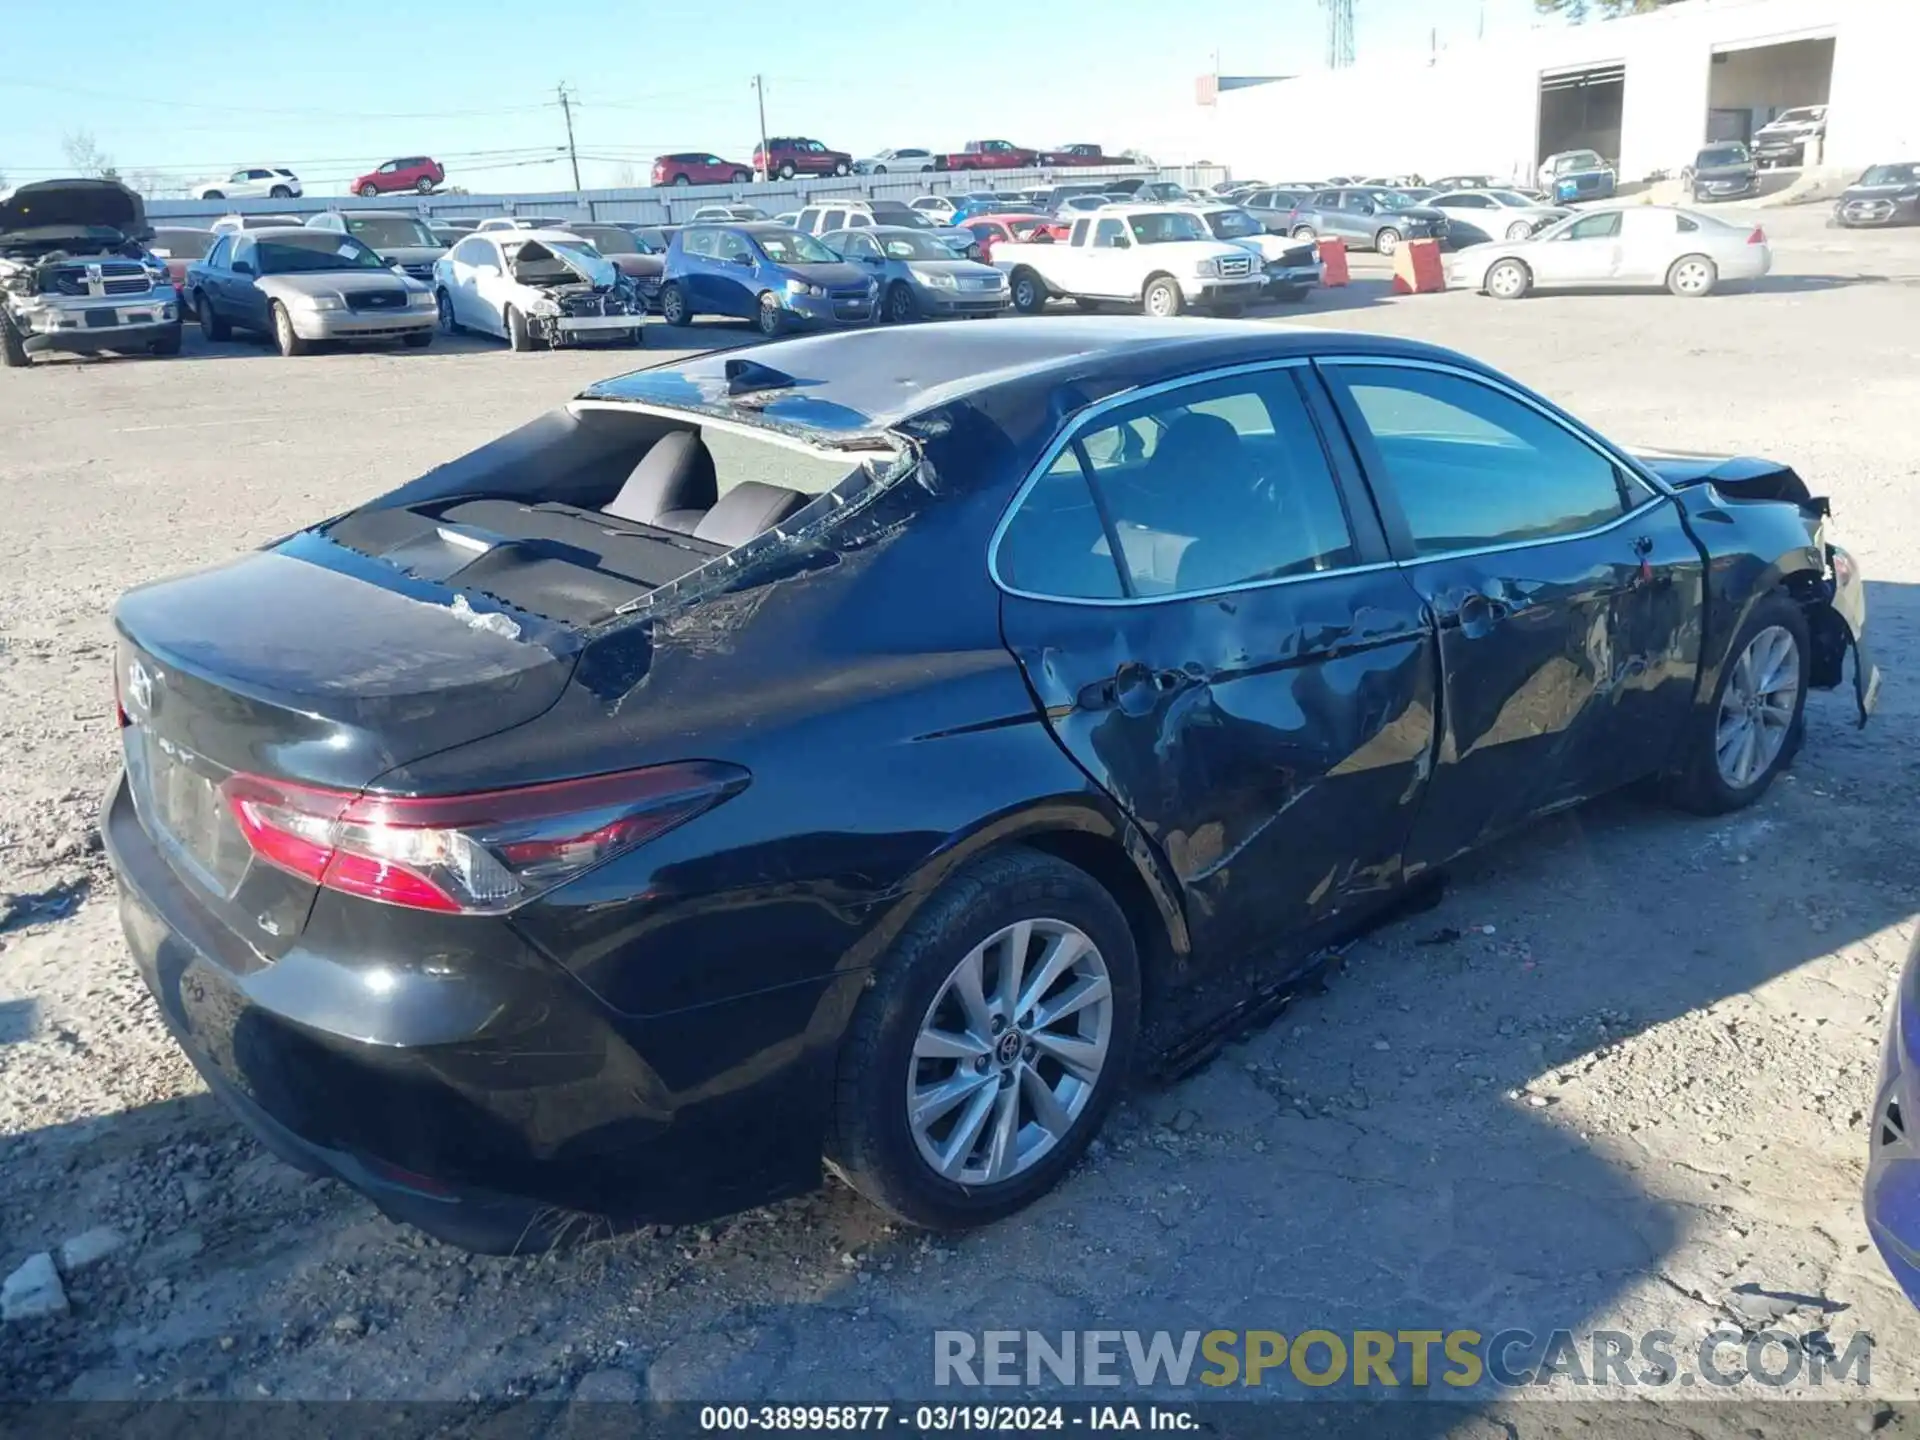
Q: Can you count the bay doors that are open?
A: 2